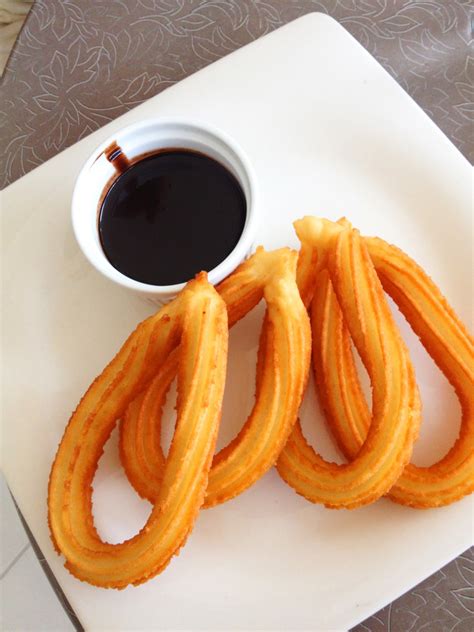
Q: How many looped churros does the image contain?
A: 4